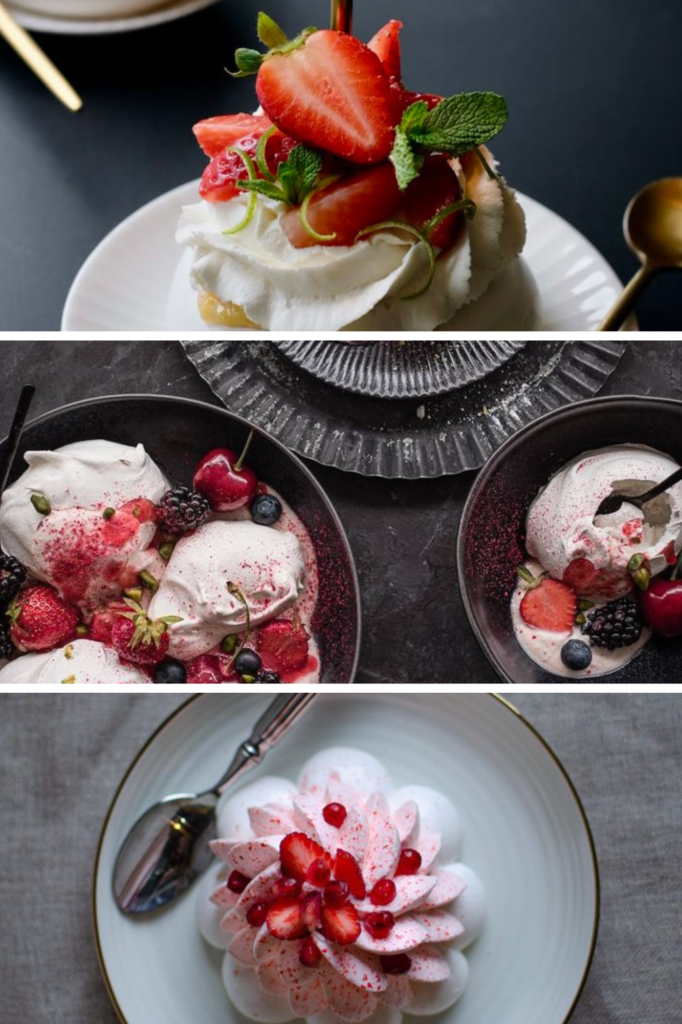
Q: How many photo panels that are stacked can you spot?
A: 3